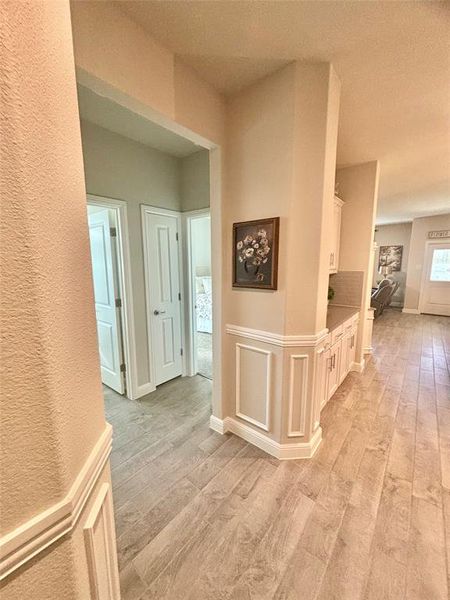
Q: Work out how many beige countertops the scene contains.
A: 1